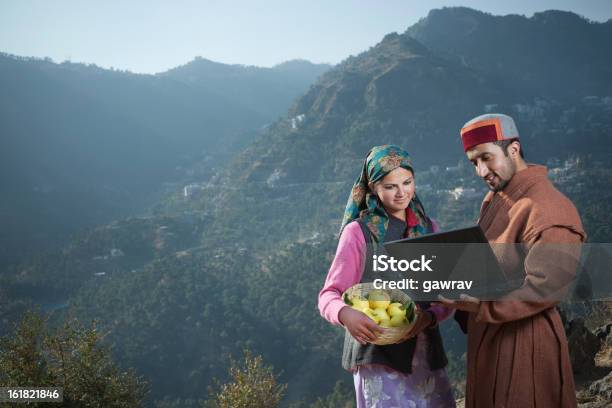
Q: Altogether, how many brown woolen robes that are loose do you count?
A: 1